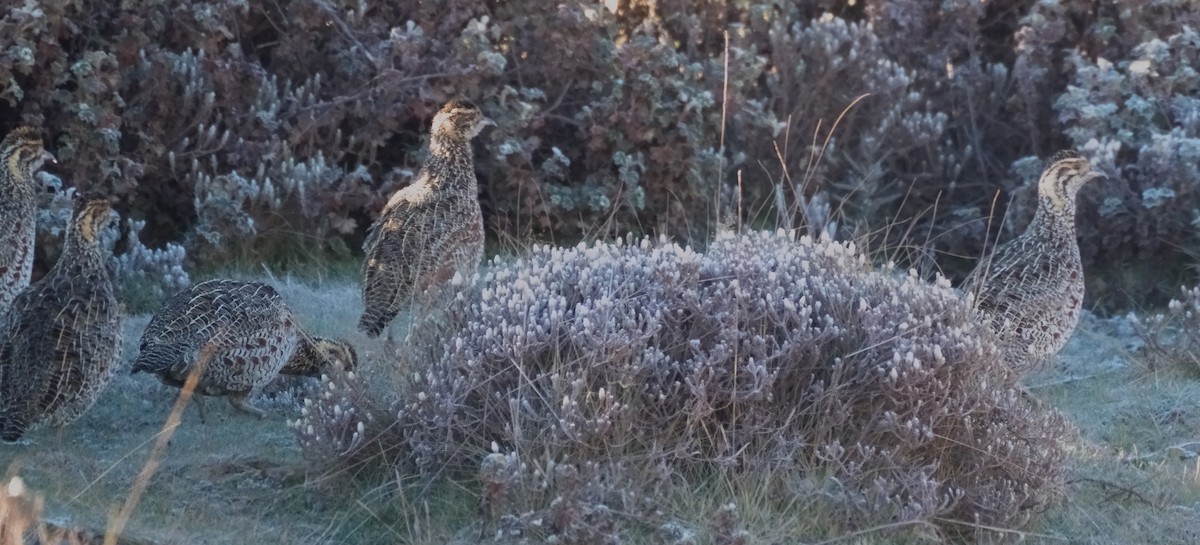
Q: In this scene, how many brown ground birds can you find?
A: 5